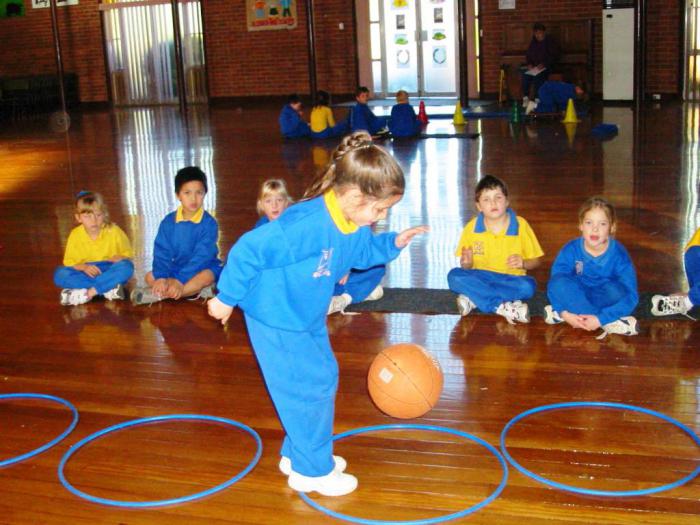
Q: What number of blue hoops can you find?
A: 4